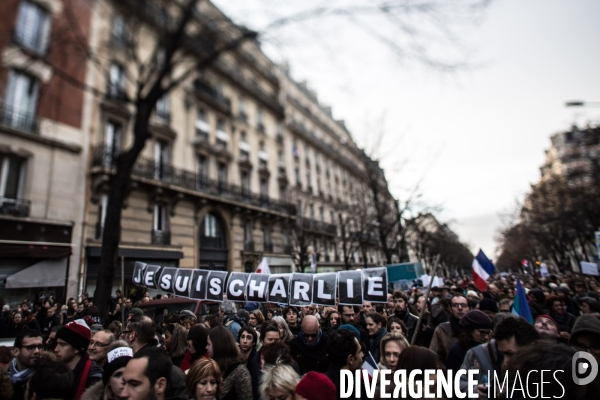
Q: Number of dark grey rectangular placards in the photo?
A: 13